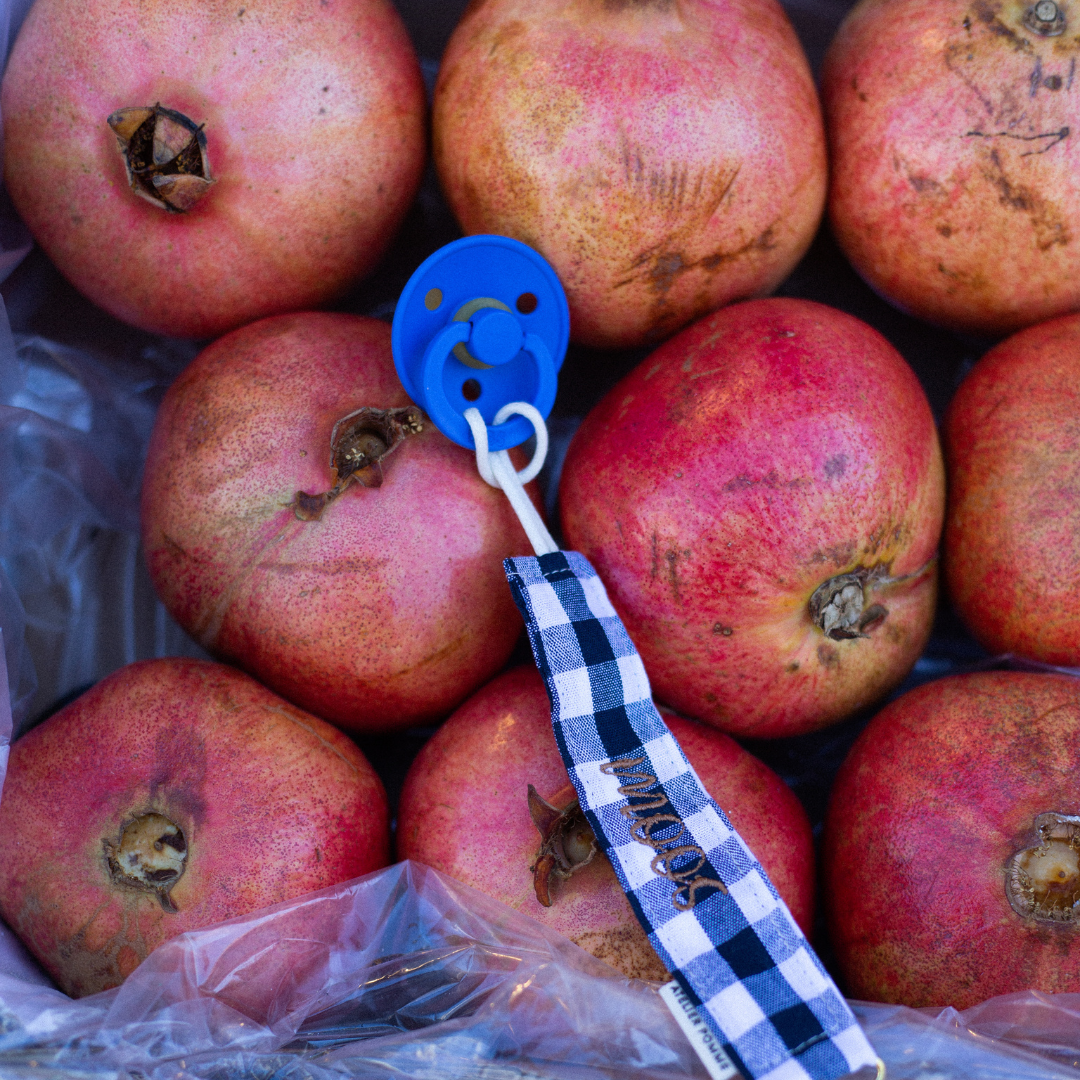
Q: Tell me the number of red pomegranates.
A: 9